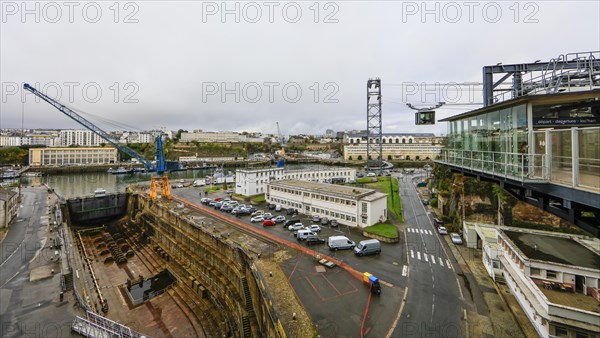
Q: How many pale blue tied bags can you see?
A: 0